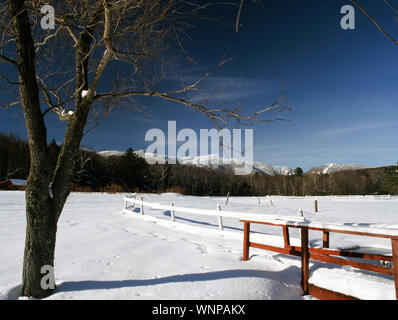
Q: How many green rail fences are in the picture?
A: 0